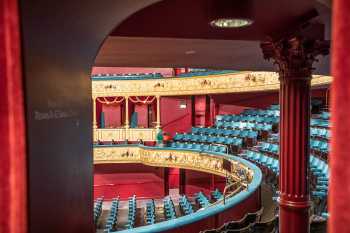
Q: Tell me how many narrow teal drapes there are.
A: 2